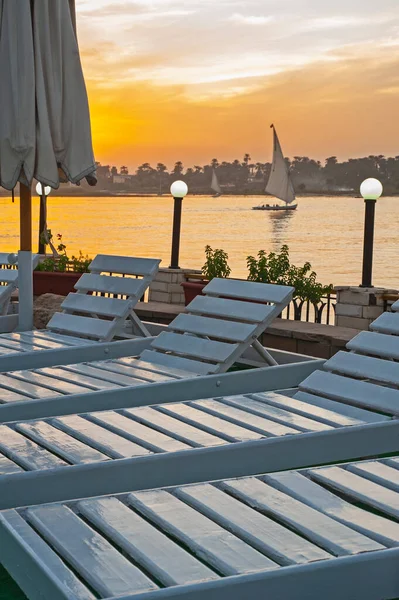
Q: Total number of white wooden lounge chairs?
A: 5